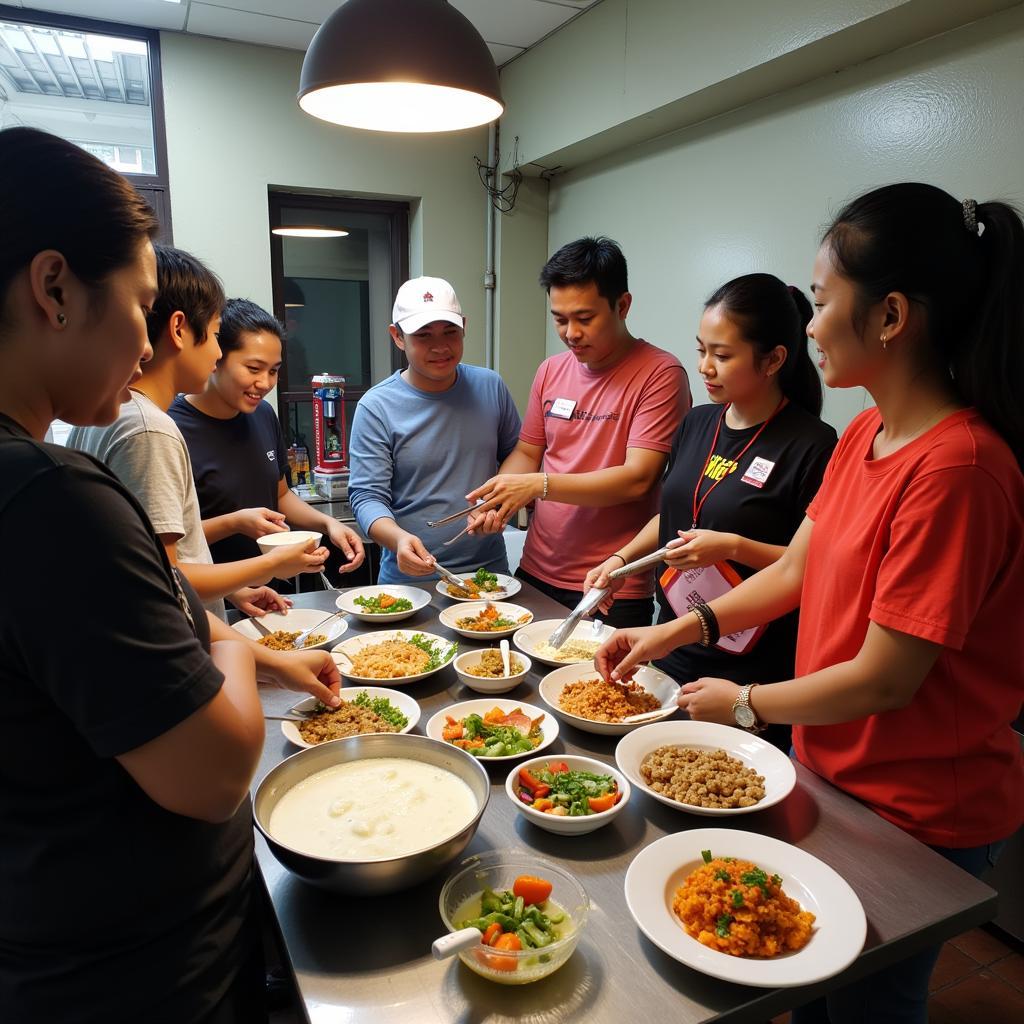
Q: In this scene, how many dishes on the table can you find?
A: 15